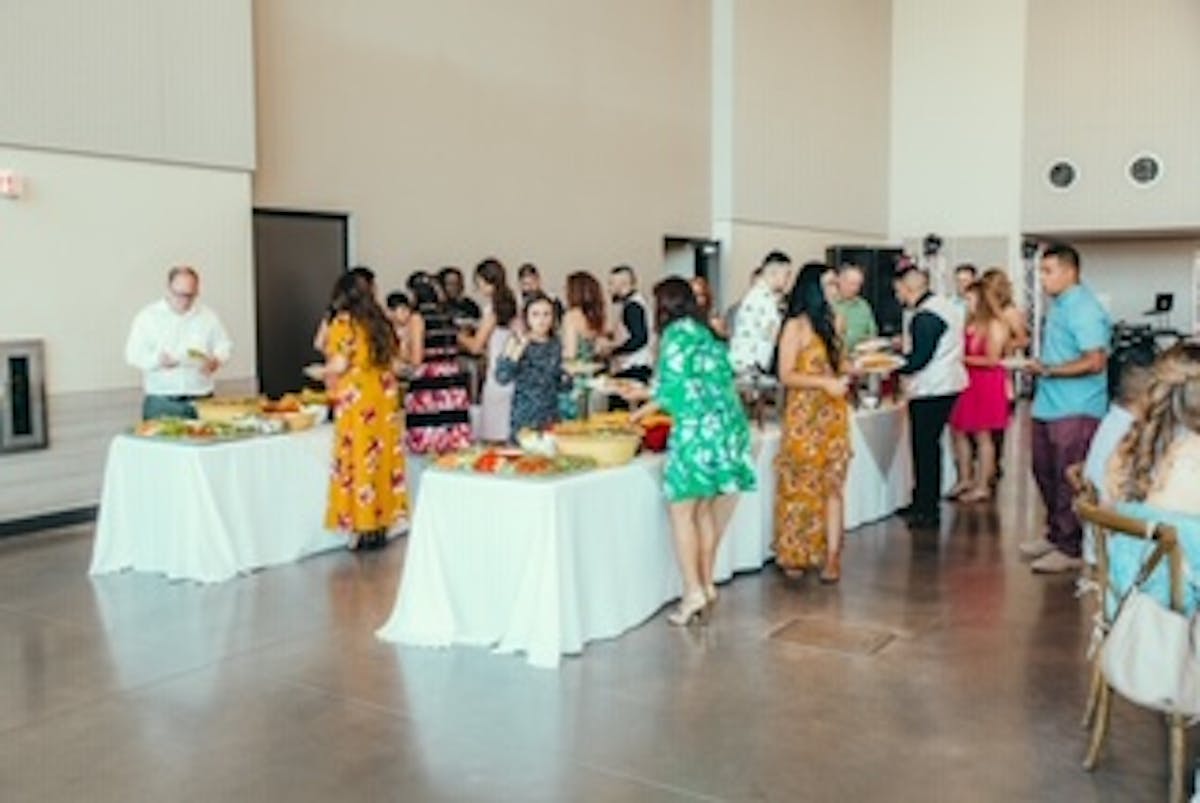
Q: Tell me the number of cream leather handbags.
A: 1